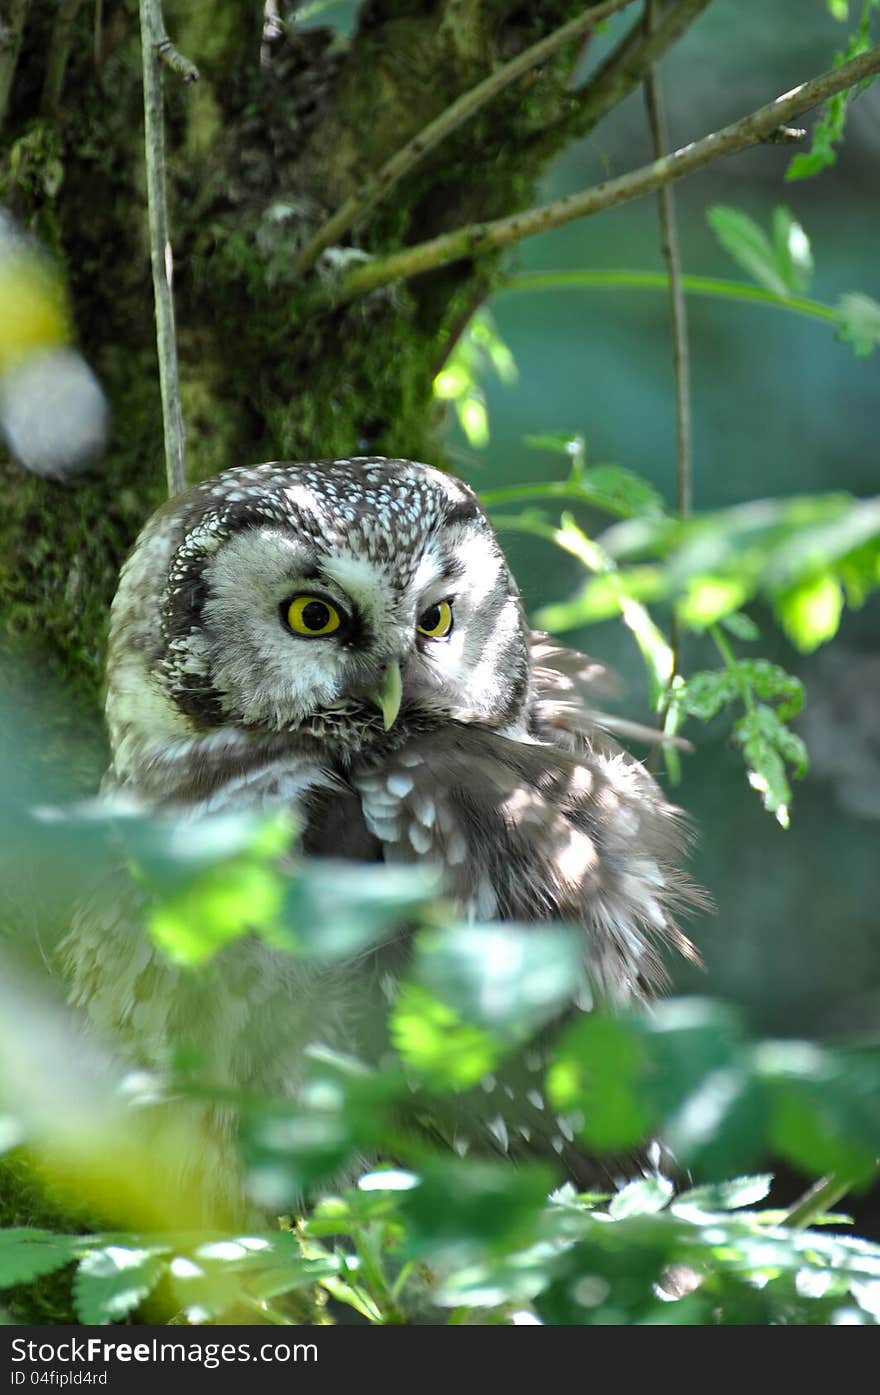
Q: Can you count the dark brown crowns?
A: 1